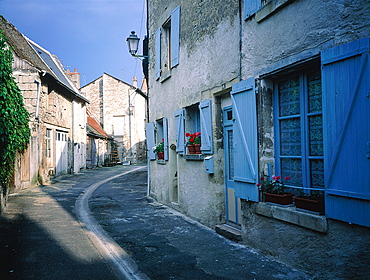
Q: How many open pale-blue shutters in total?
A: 9